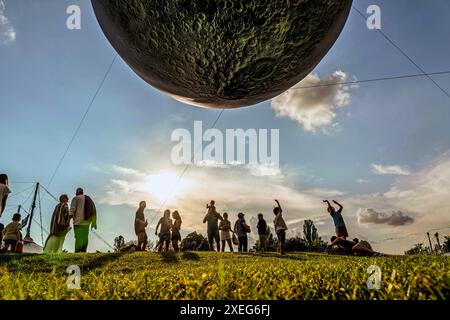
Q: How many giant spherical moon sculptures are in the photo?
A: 1